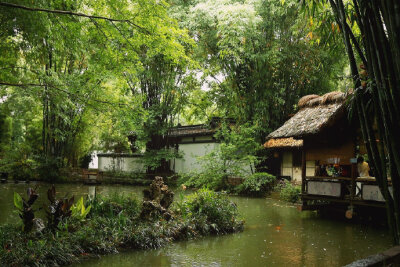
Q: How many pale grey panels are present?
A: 2